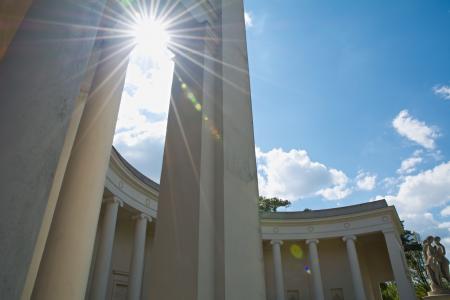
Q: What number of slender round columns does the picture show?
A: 5